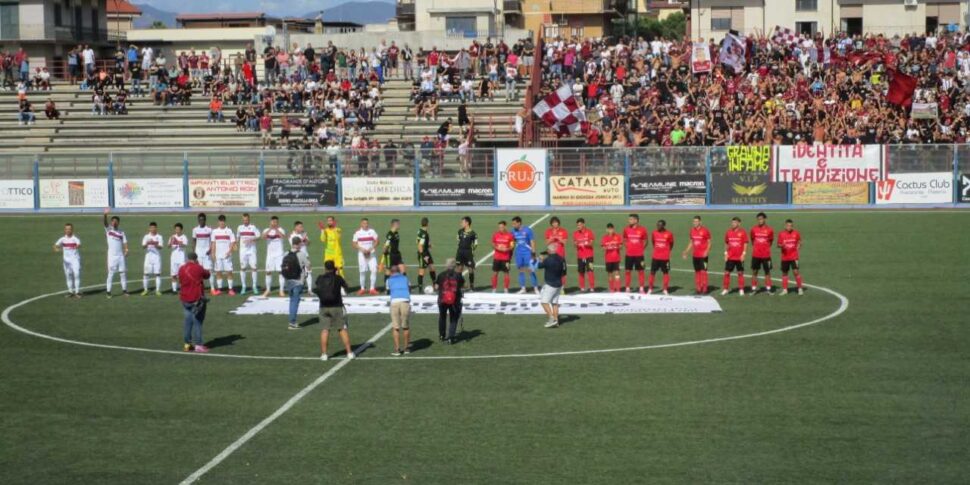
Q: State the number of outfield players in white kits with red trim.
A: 10